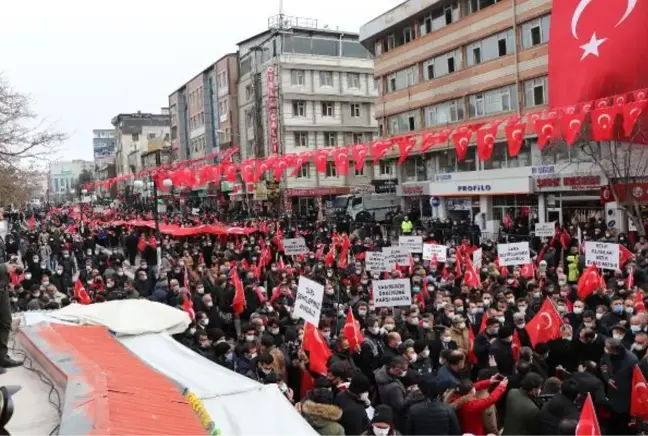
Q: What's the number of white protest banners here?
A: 11